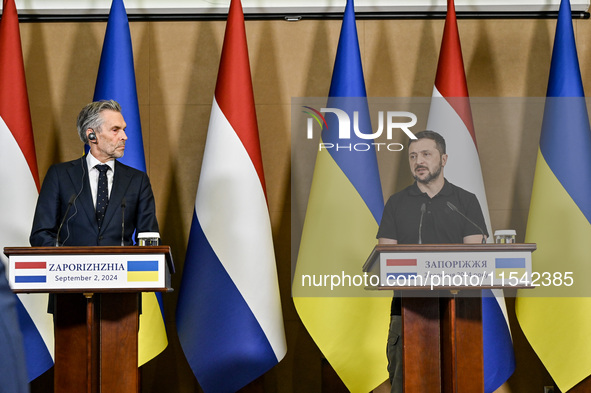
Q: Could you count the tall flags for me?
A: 6